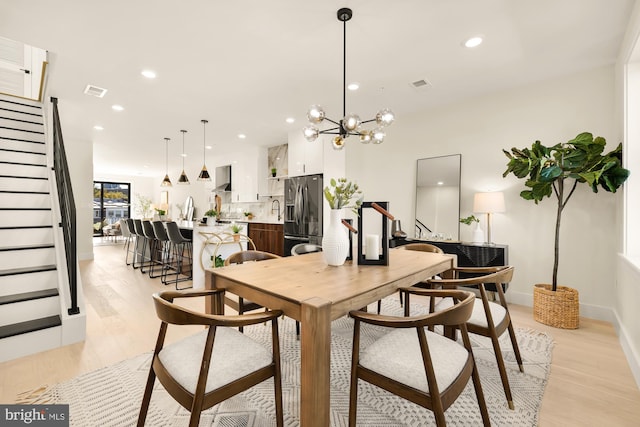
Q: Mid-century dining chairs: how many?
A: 6